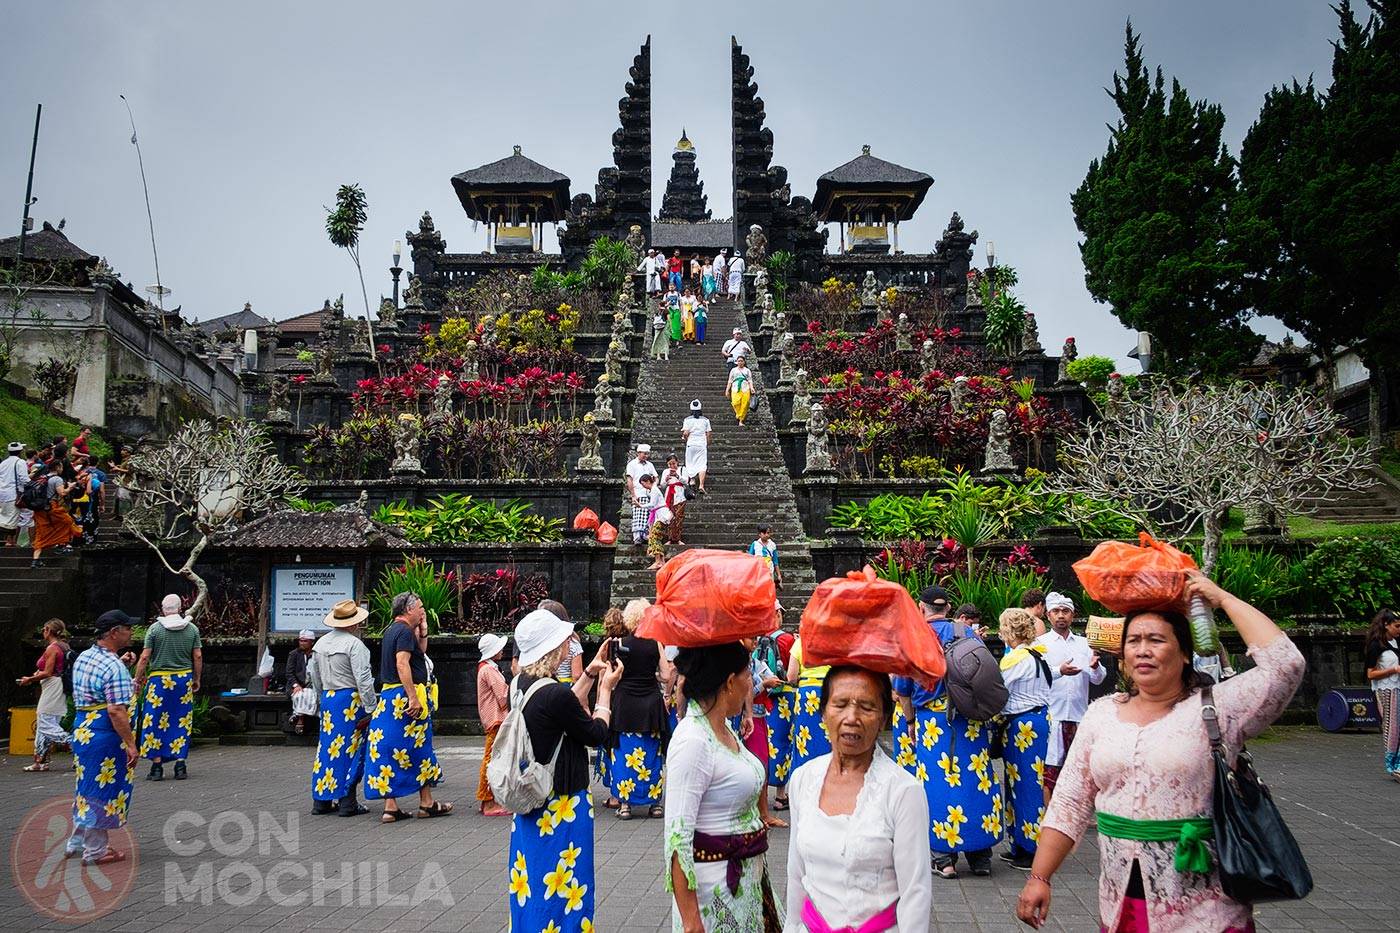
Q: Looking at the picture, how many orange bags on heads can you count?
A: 3